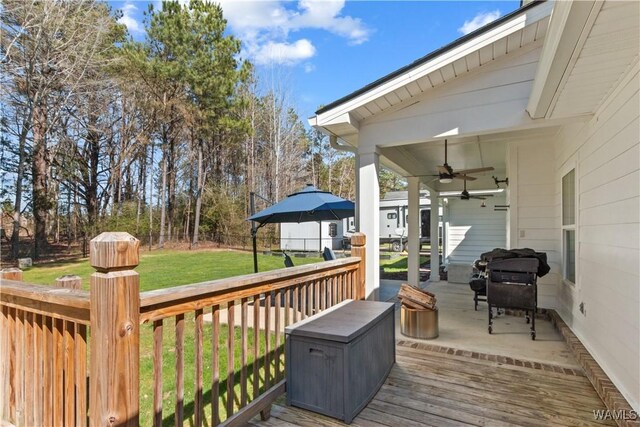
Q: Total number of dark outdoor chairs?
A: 2